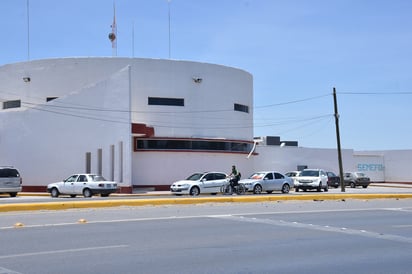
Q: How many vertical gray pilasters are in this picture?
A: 4